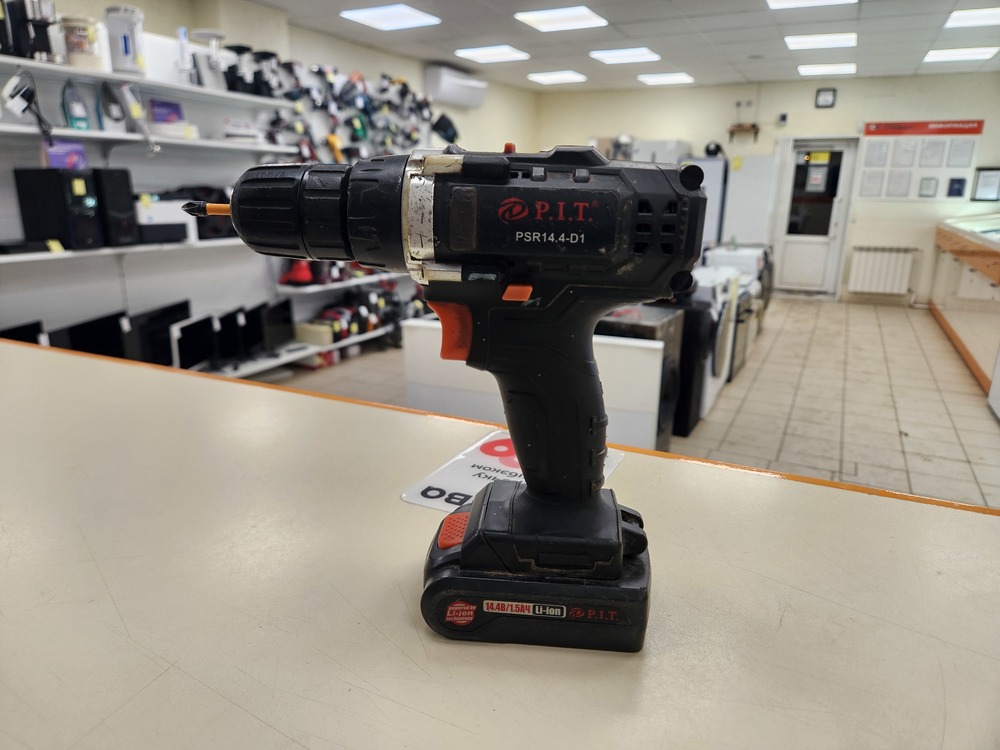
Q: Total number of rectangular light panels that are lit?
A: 11